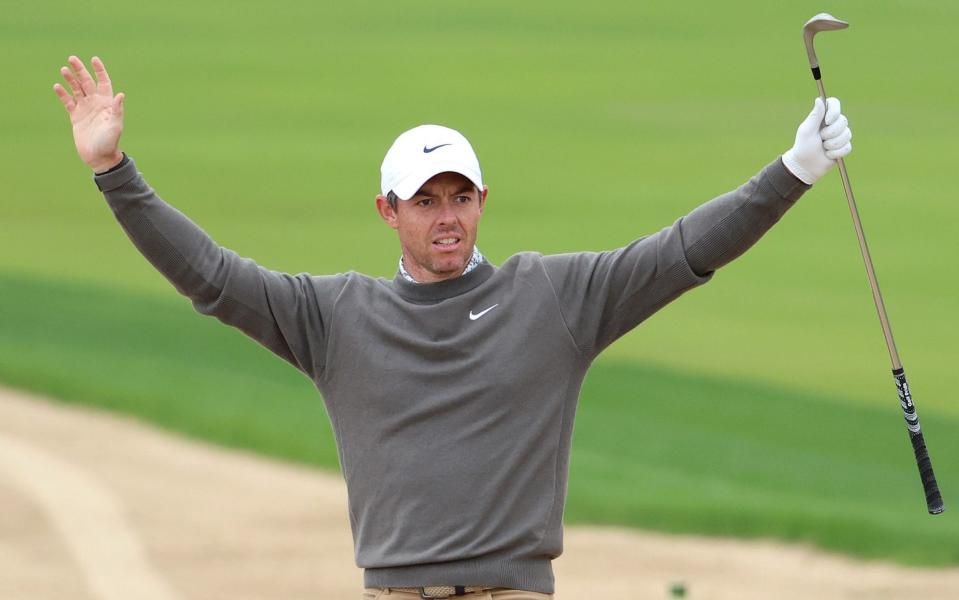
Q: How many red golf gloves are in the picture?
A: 0